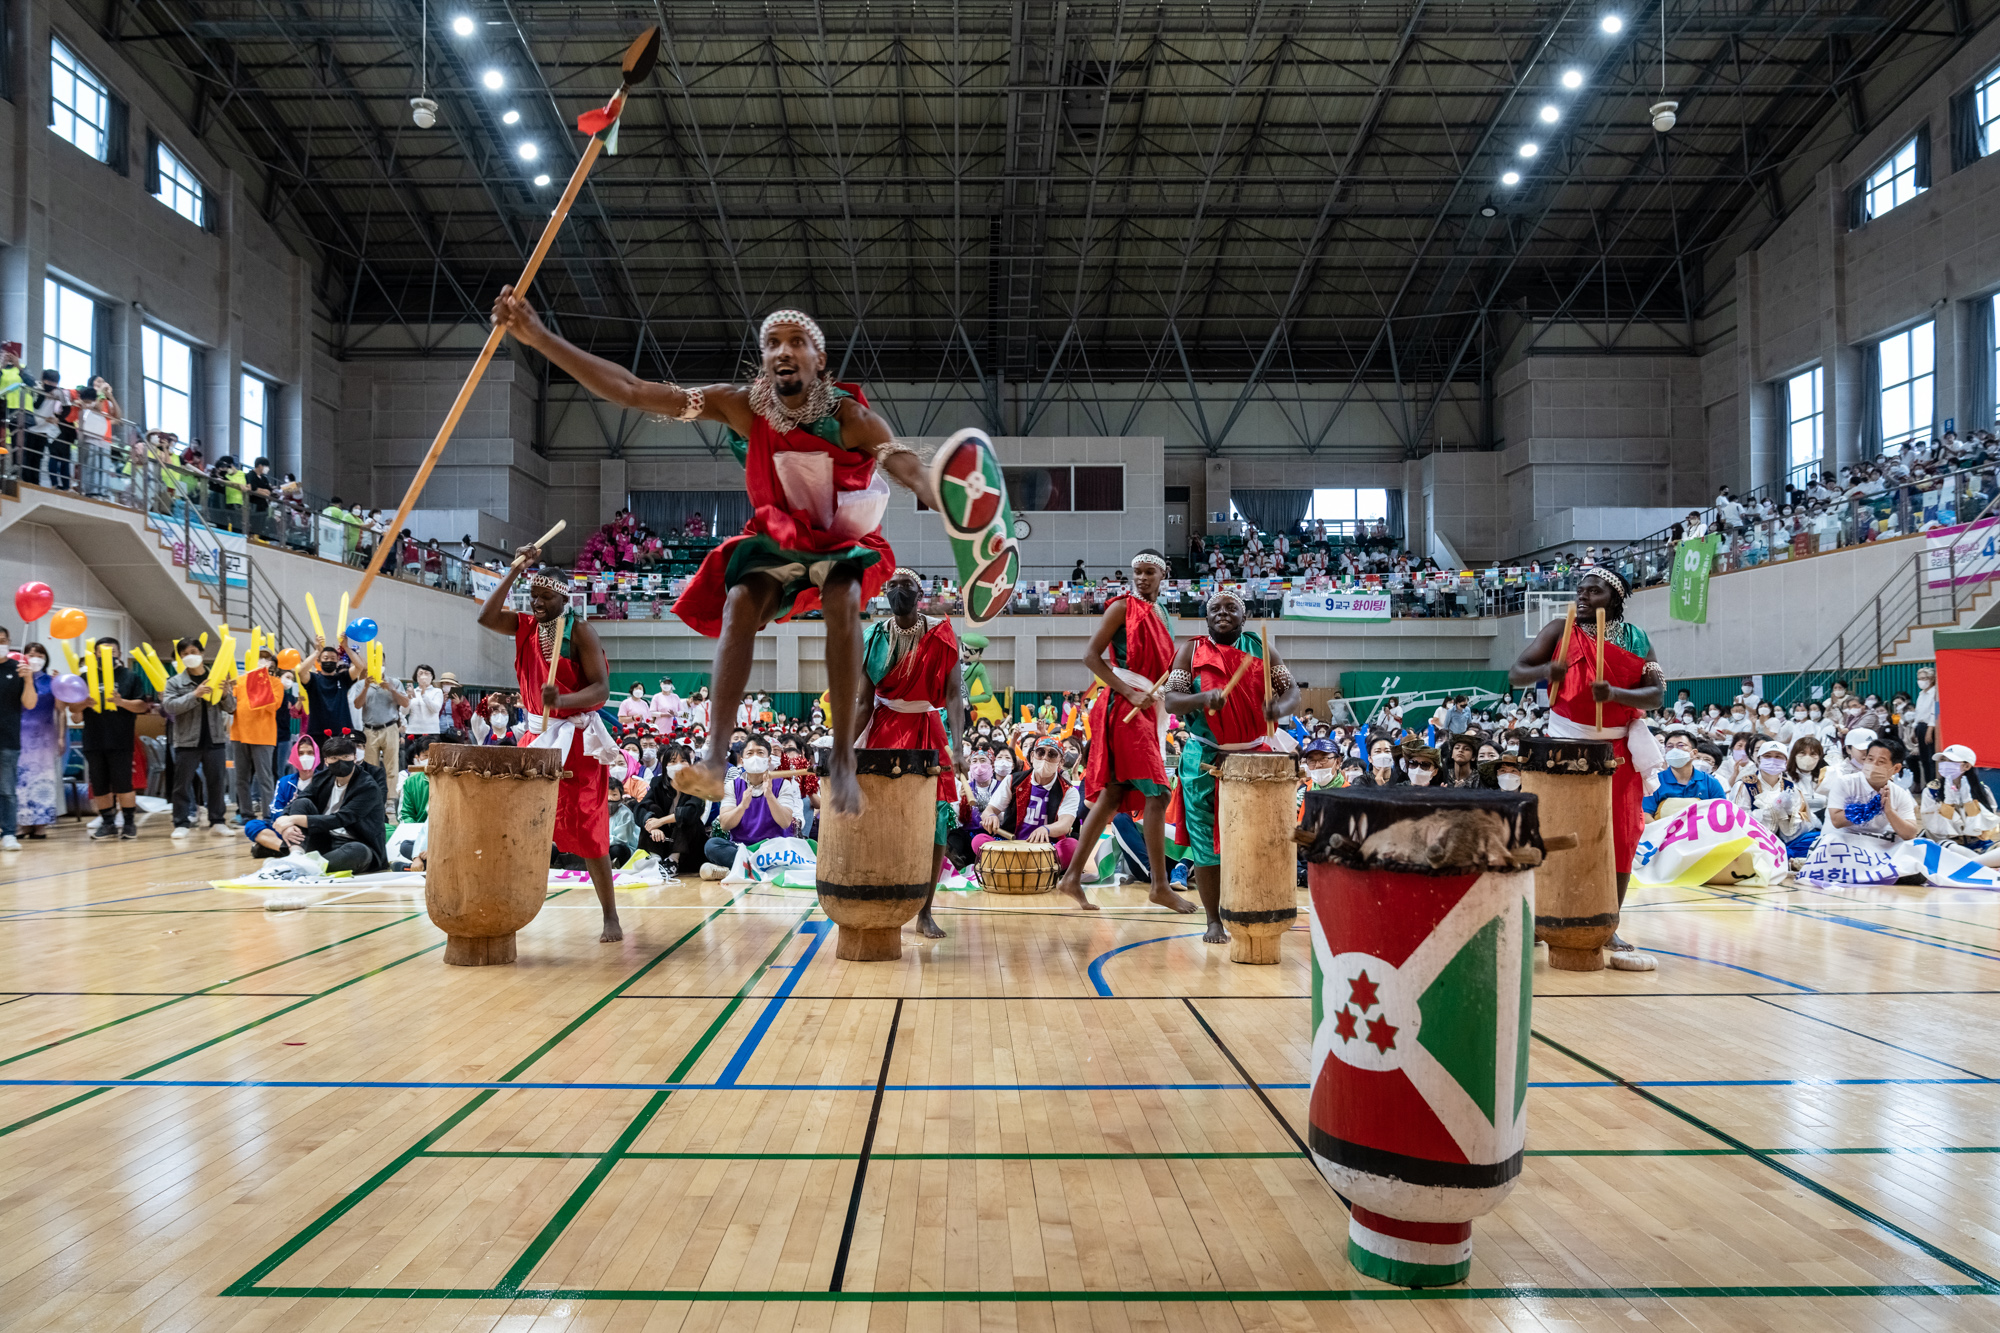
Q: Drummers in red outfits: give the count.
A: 5